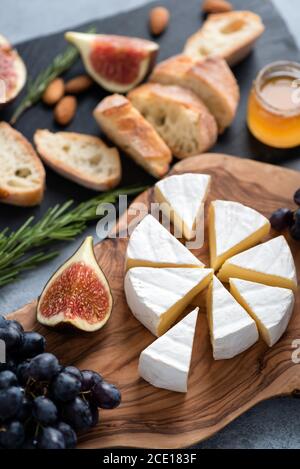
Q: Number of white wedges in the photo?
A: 8